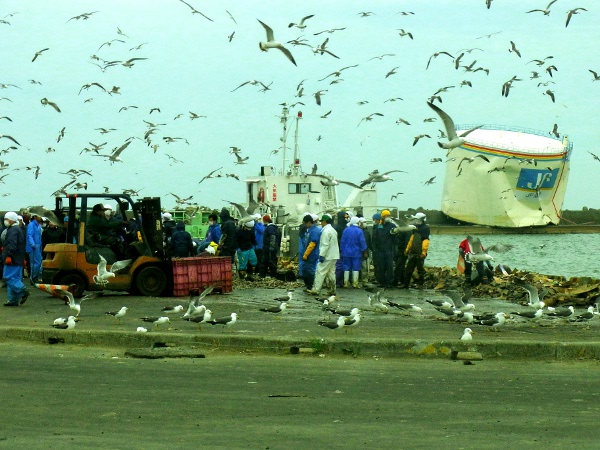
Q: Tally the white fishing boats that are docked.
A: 1